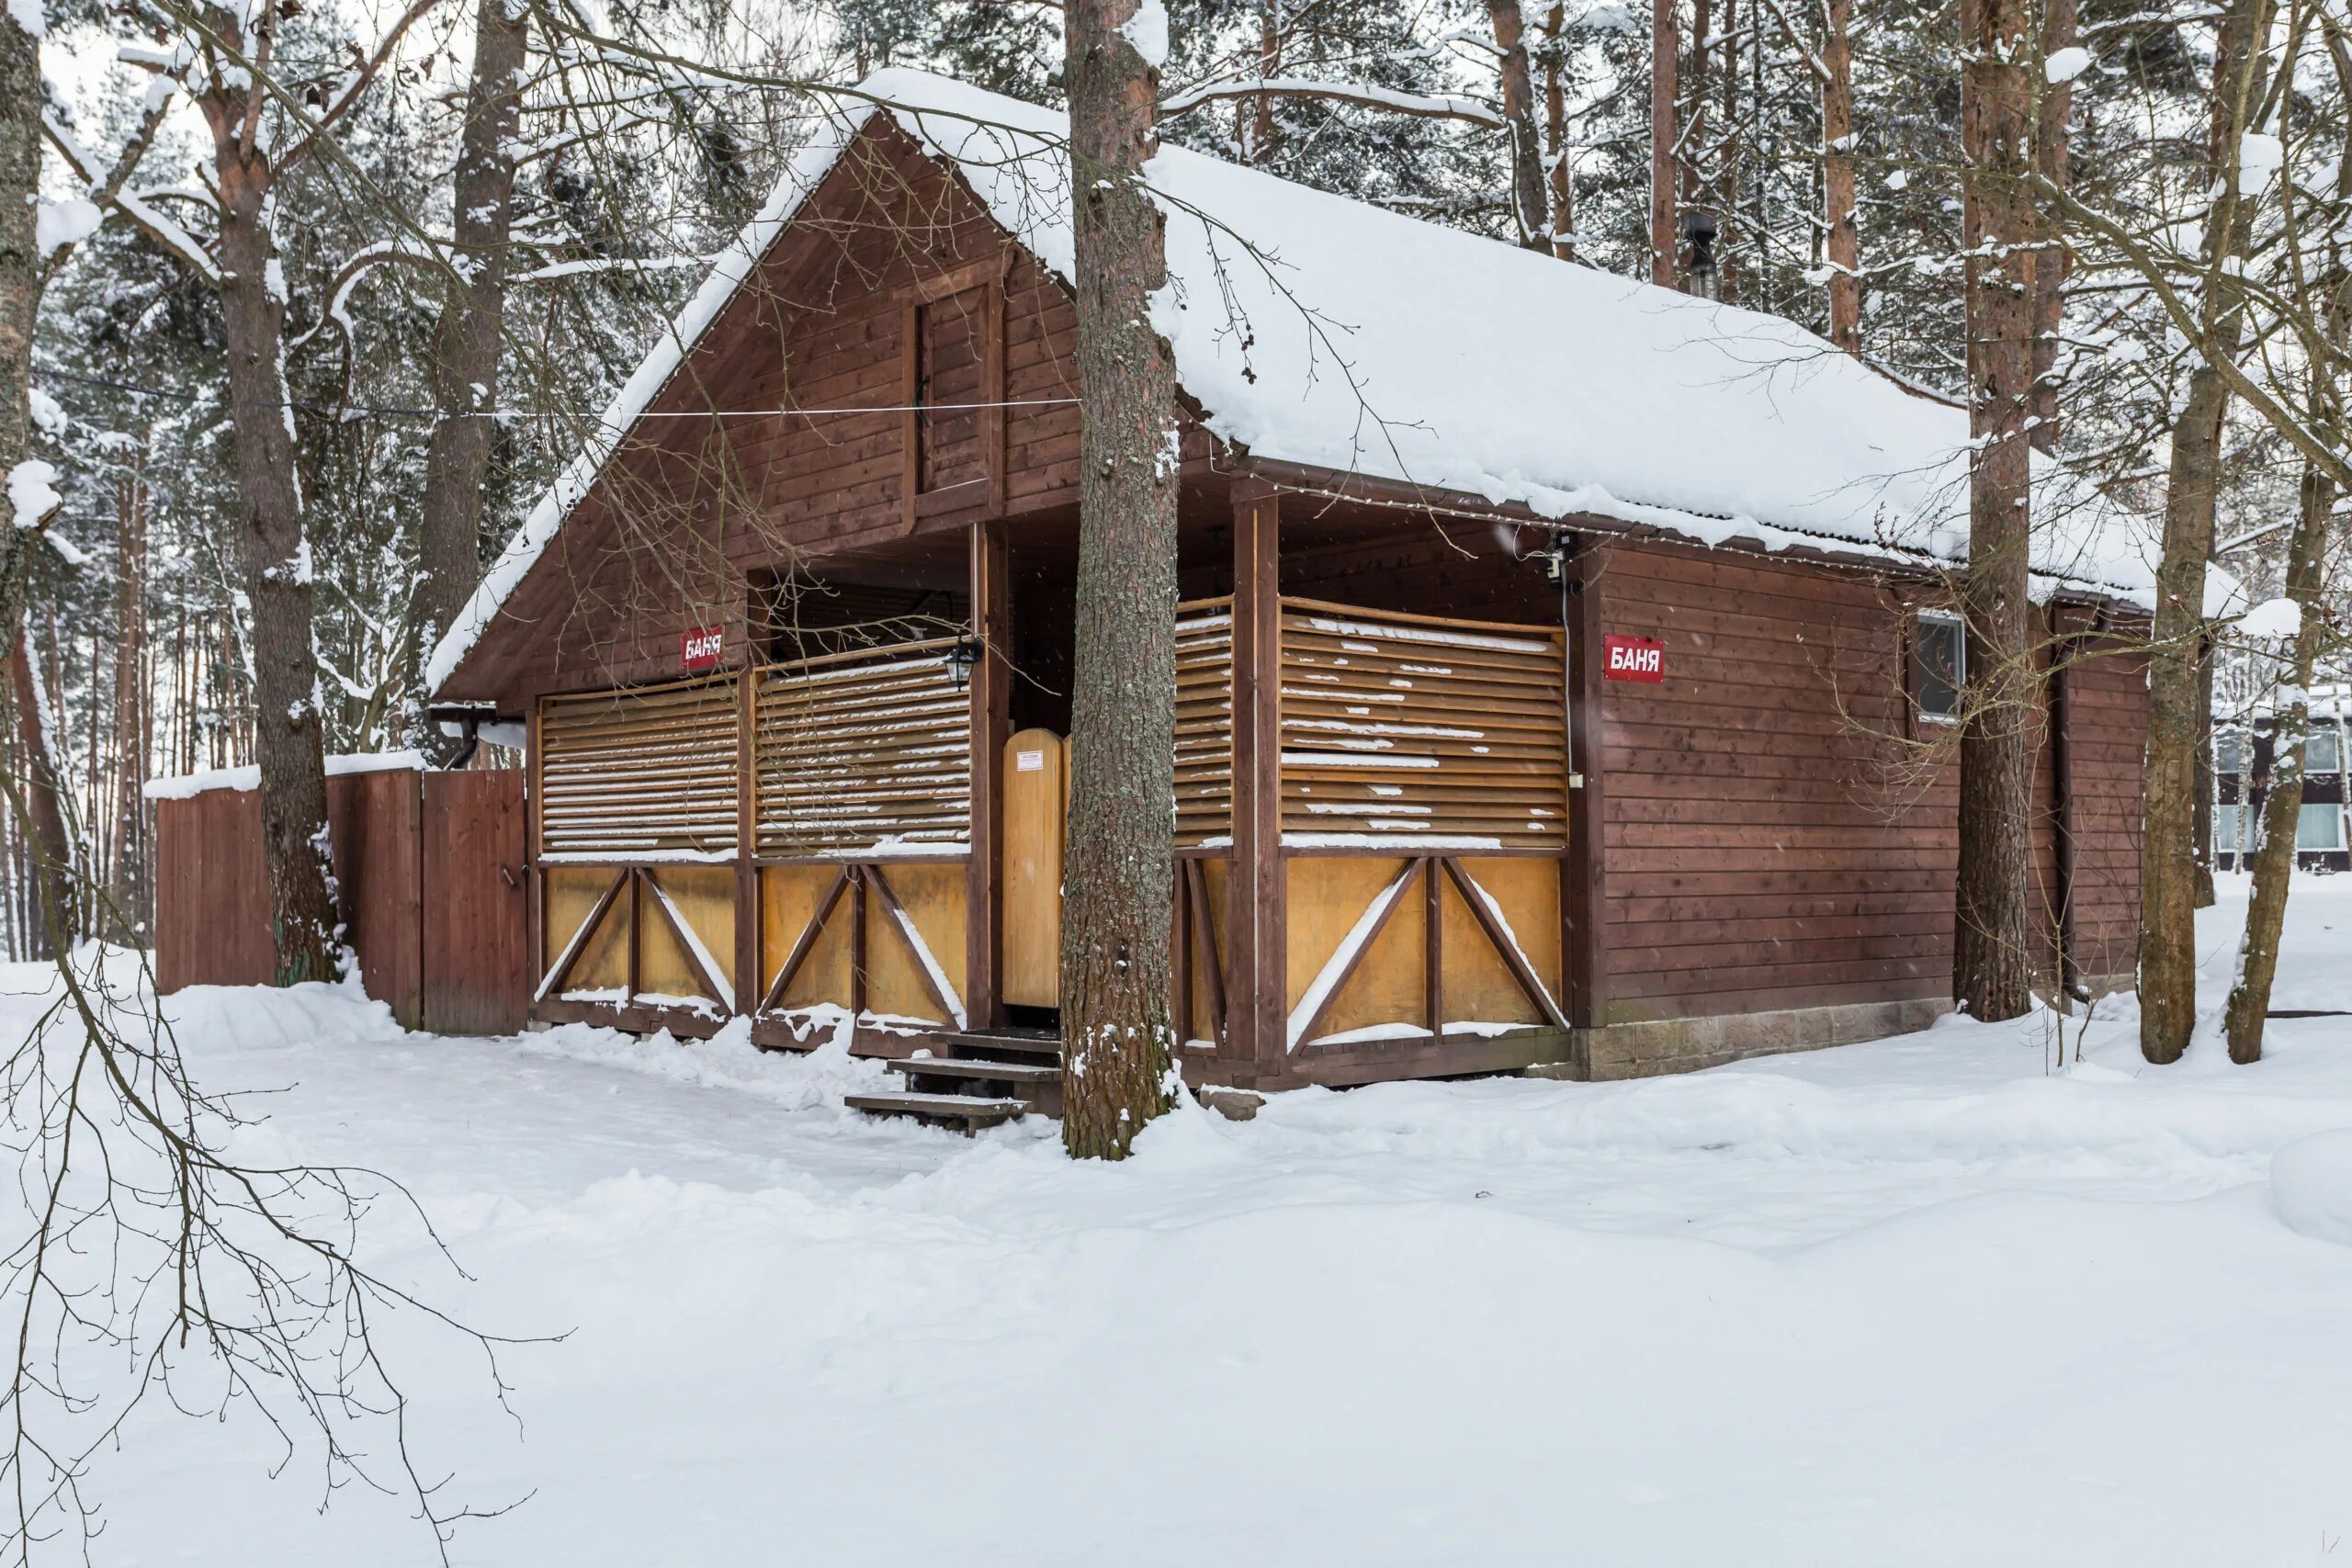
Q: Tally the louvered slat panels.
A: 4